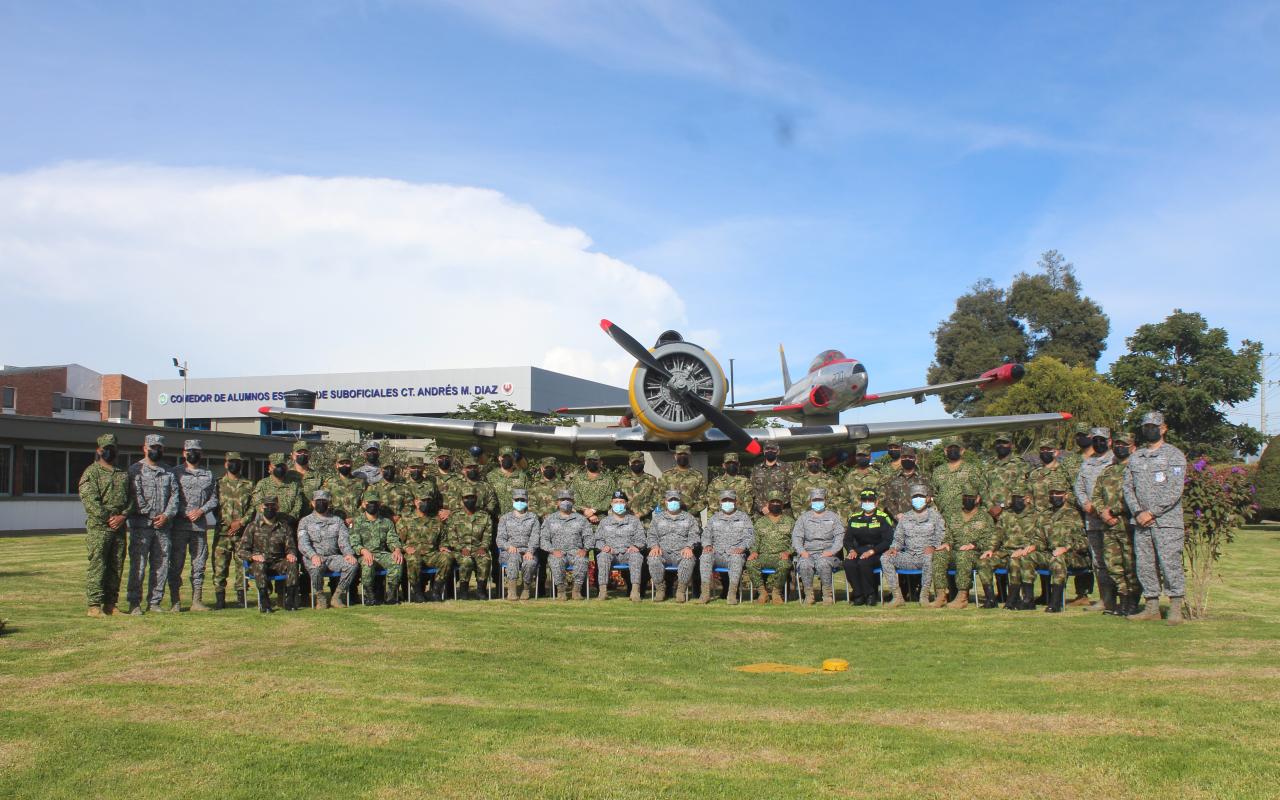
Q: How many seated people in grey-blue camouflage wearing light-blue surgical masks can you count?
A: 6